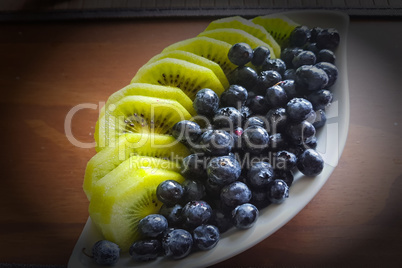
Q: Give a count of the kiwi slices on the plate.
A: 11